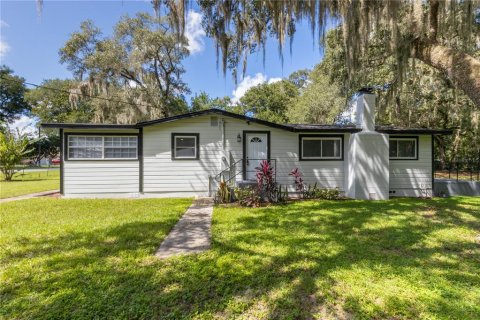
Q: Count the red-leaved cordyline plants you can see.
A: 2